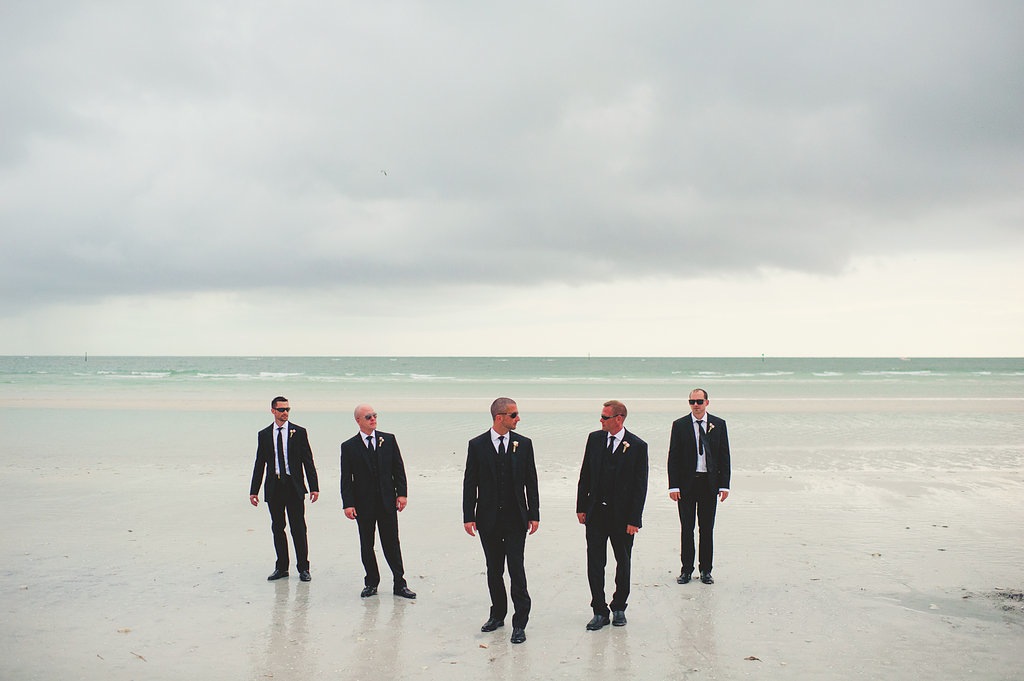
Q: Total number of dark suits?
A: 5